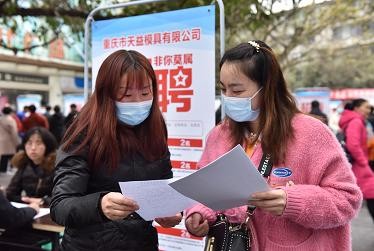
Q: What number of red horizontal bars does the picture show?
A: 3